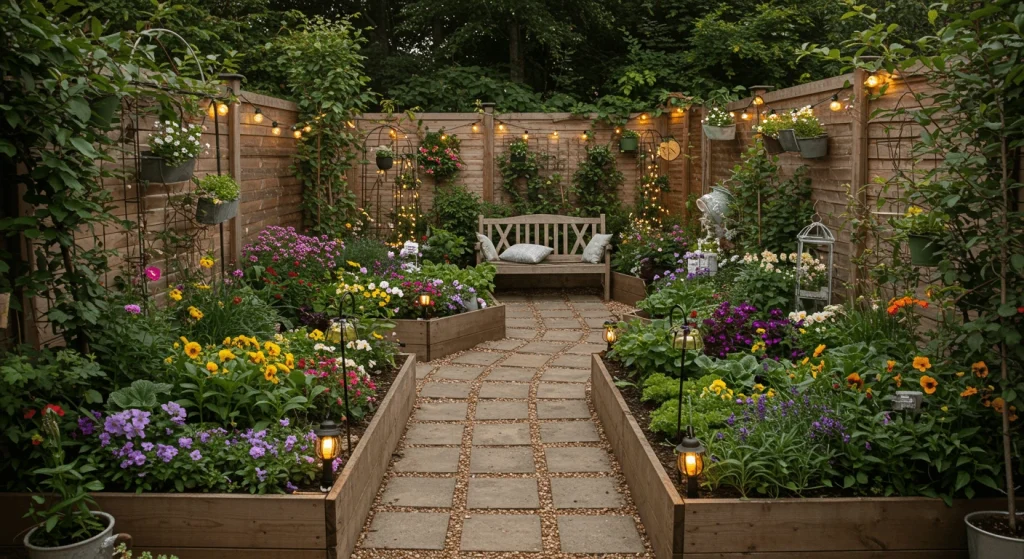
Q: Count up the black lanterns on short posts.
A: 4